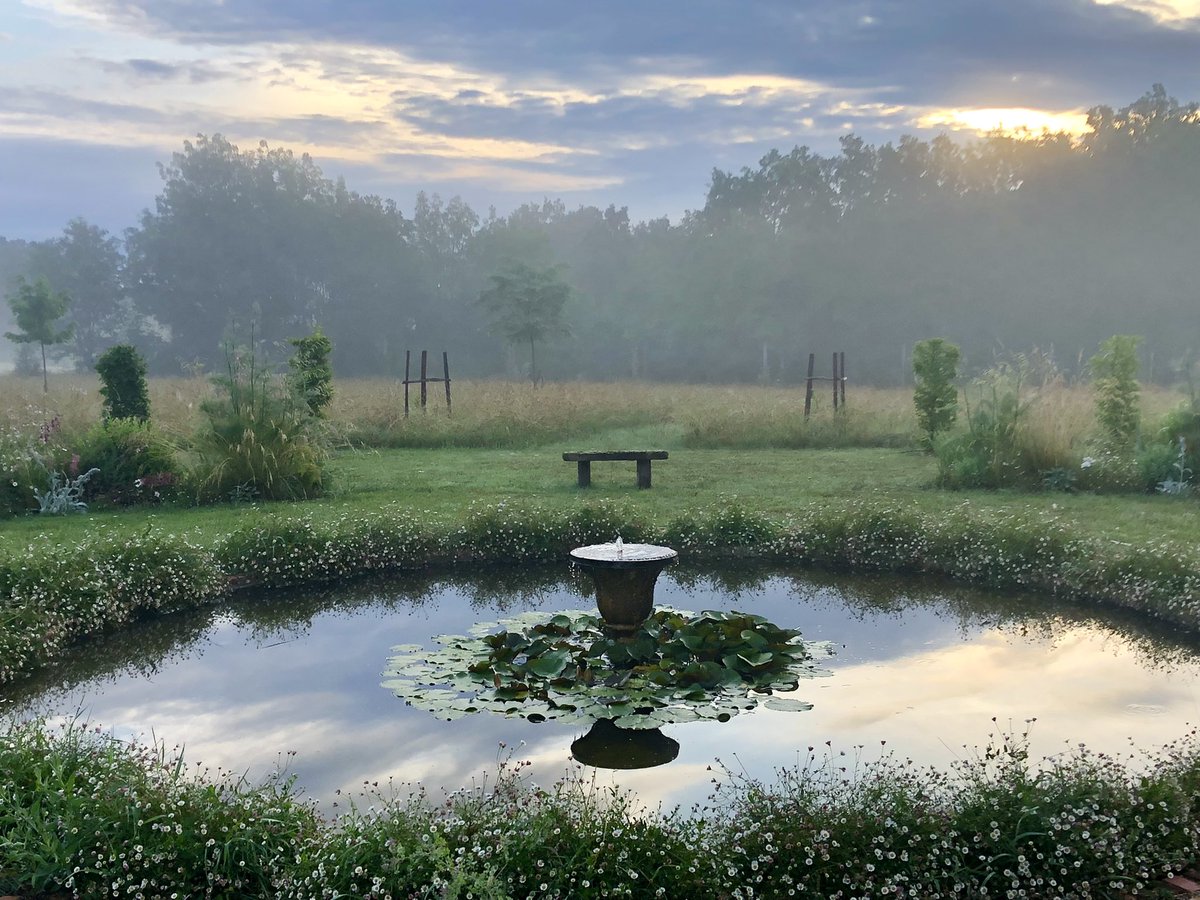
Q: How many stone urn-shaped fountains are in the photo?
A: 1